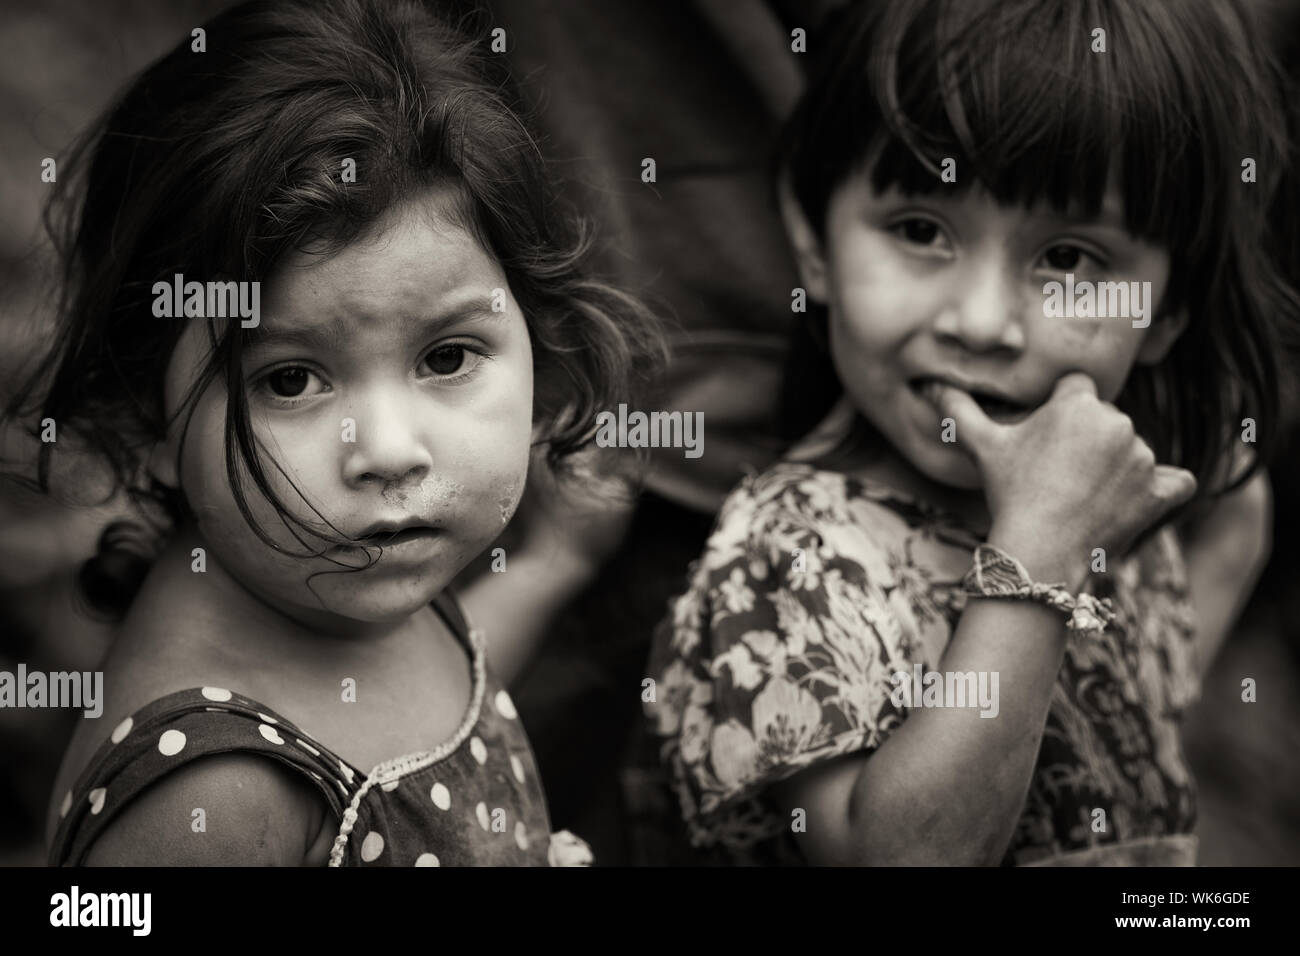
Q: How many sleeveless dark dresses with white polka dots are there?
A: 1